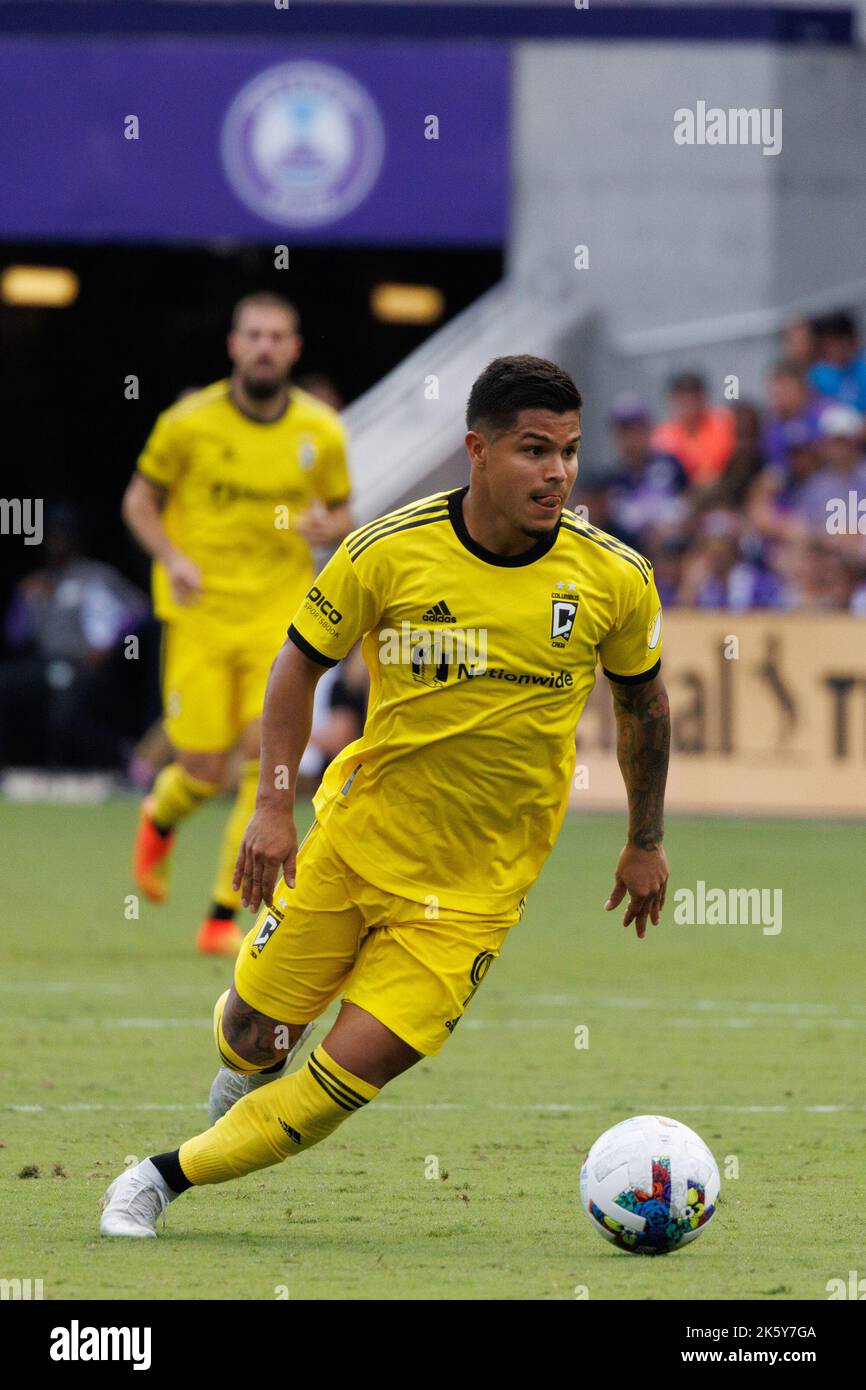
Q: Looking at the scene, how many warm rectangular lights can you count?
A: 2